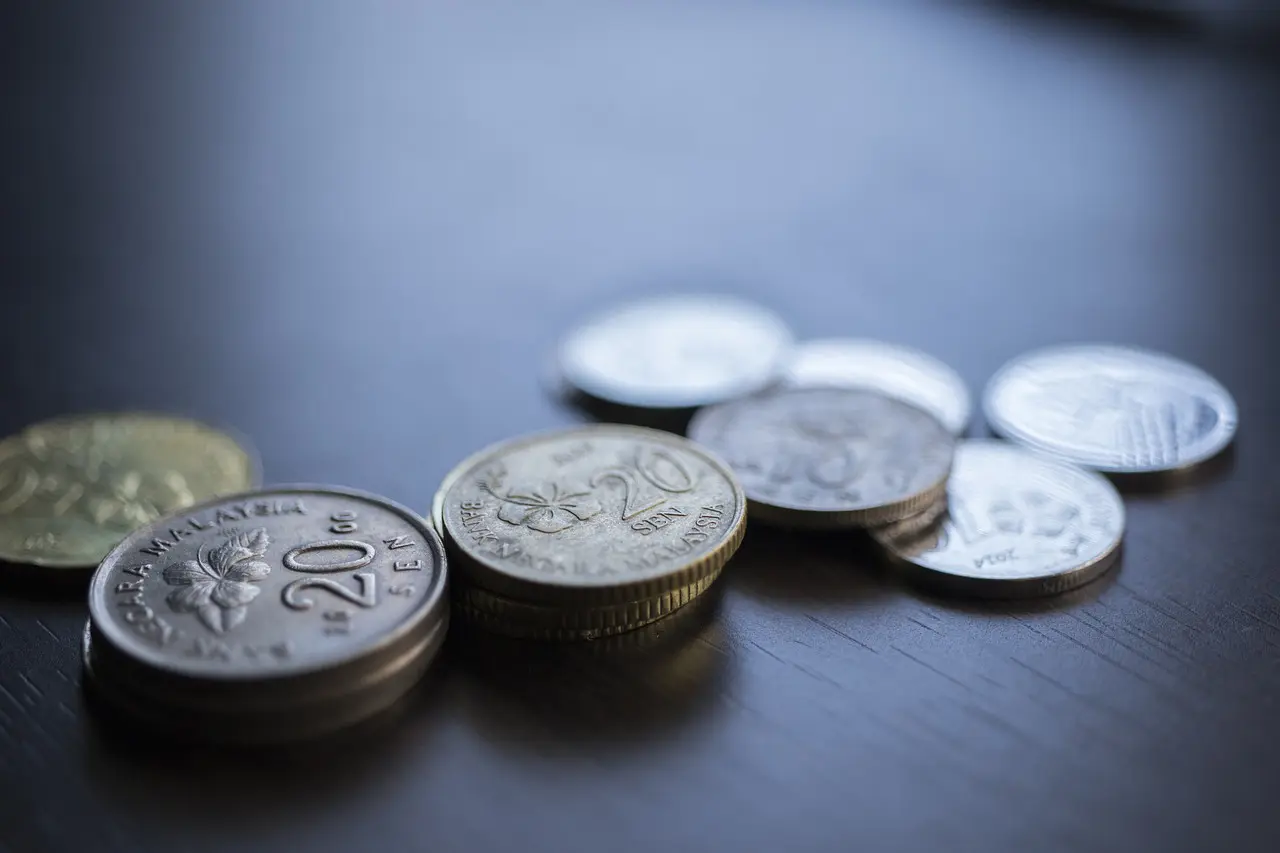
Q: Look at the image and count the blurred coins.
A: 6